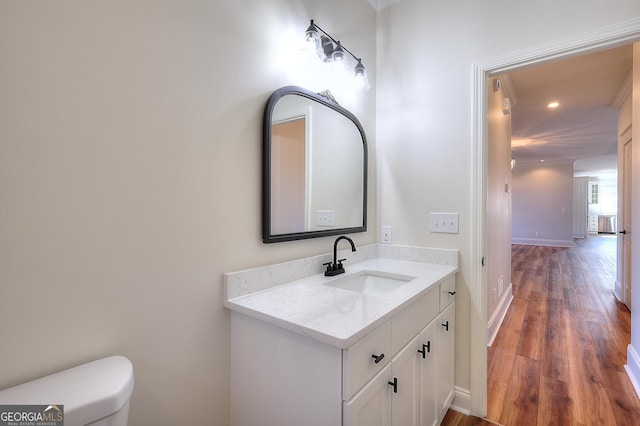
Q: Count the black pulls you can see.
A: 6